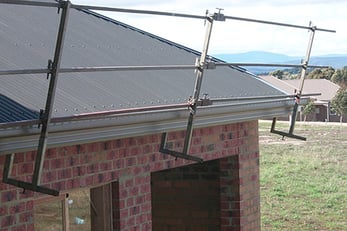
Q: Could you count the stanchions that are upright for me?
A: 3